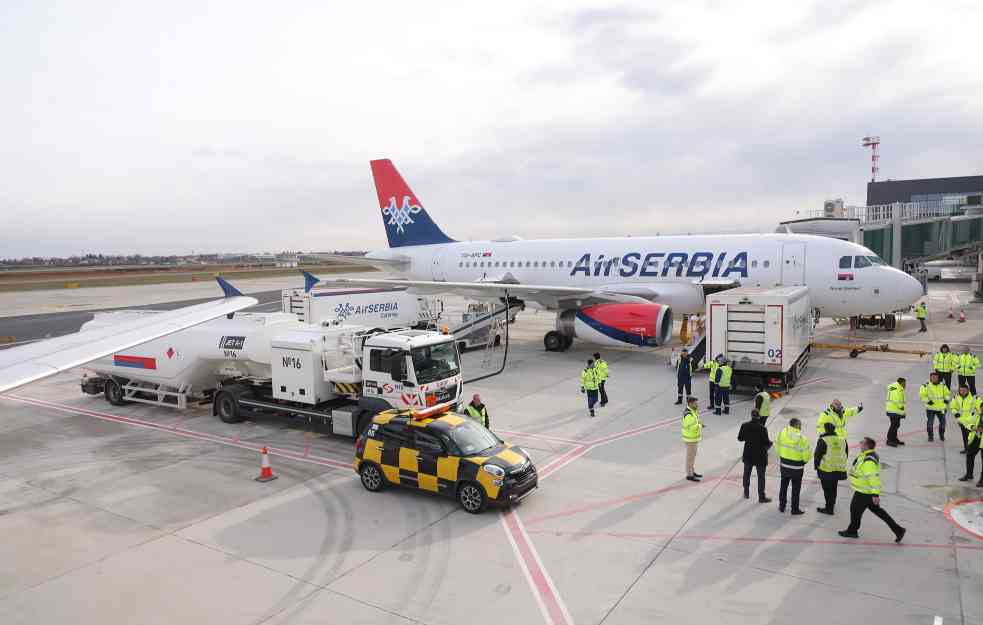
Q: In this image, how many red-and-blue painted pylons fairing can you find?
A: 1